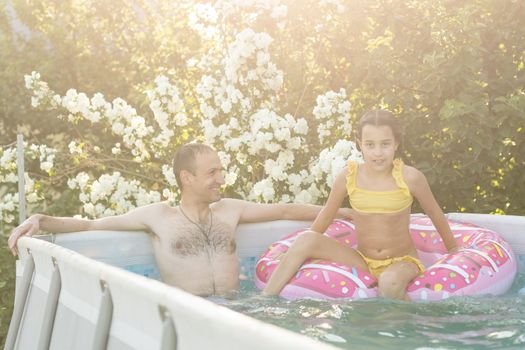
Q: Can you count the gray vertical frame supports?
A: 4